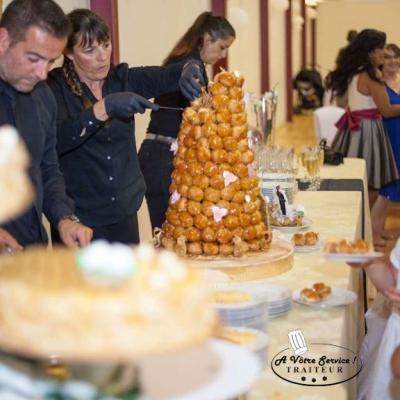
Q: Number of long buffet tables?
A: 1